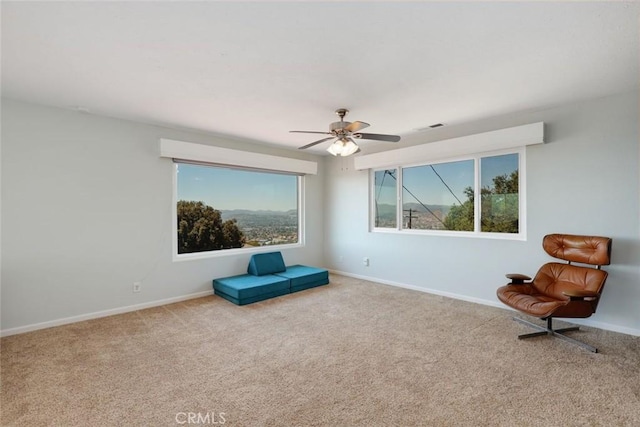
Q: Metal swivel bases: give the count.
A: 1